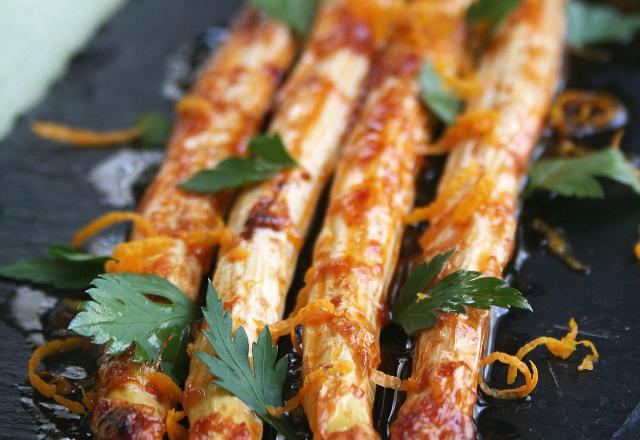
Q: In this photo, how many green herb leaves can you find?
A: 11